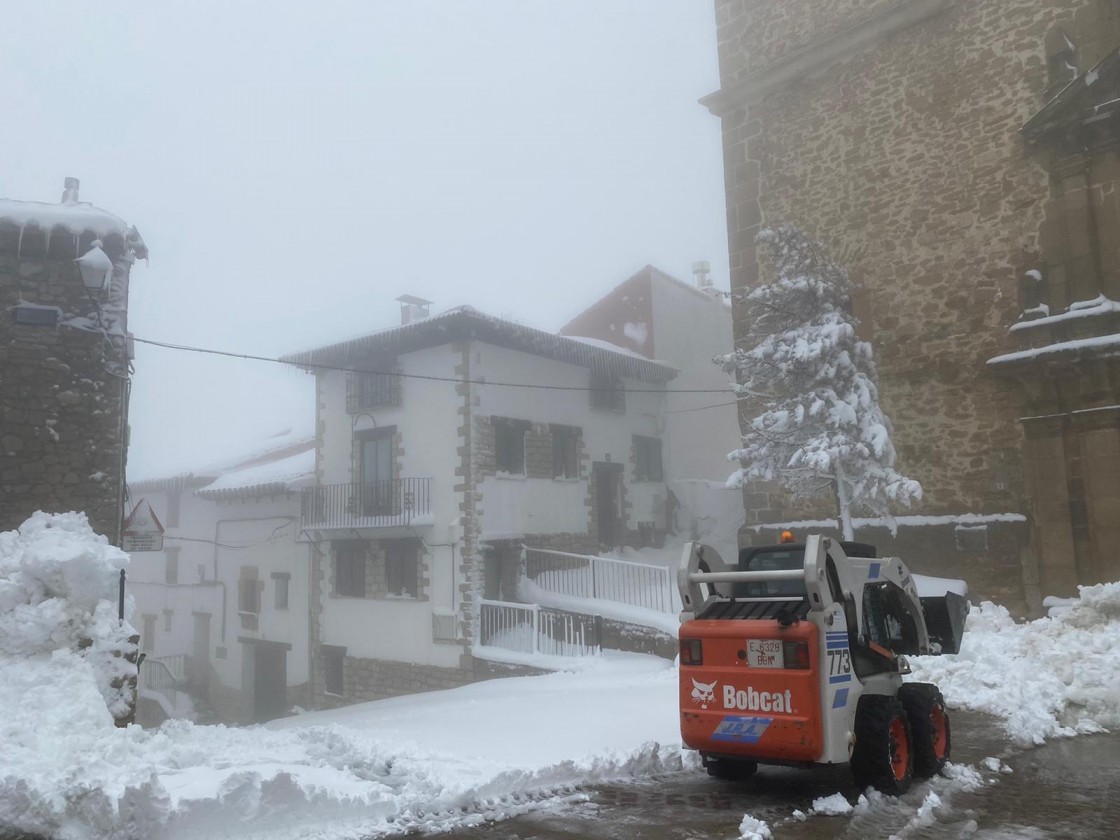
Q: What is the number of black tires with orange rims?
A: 2